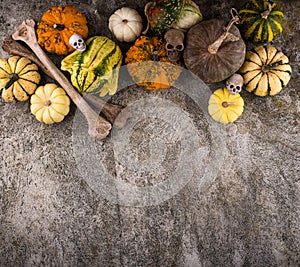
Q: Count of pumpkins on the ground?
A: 11